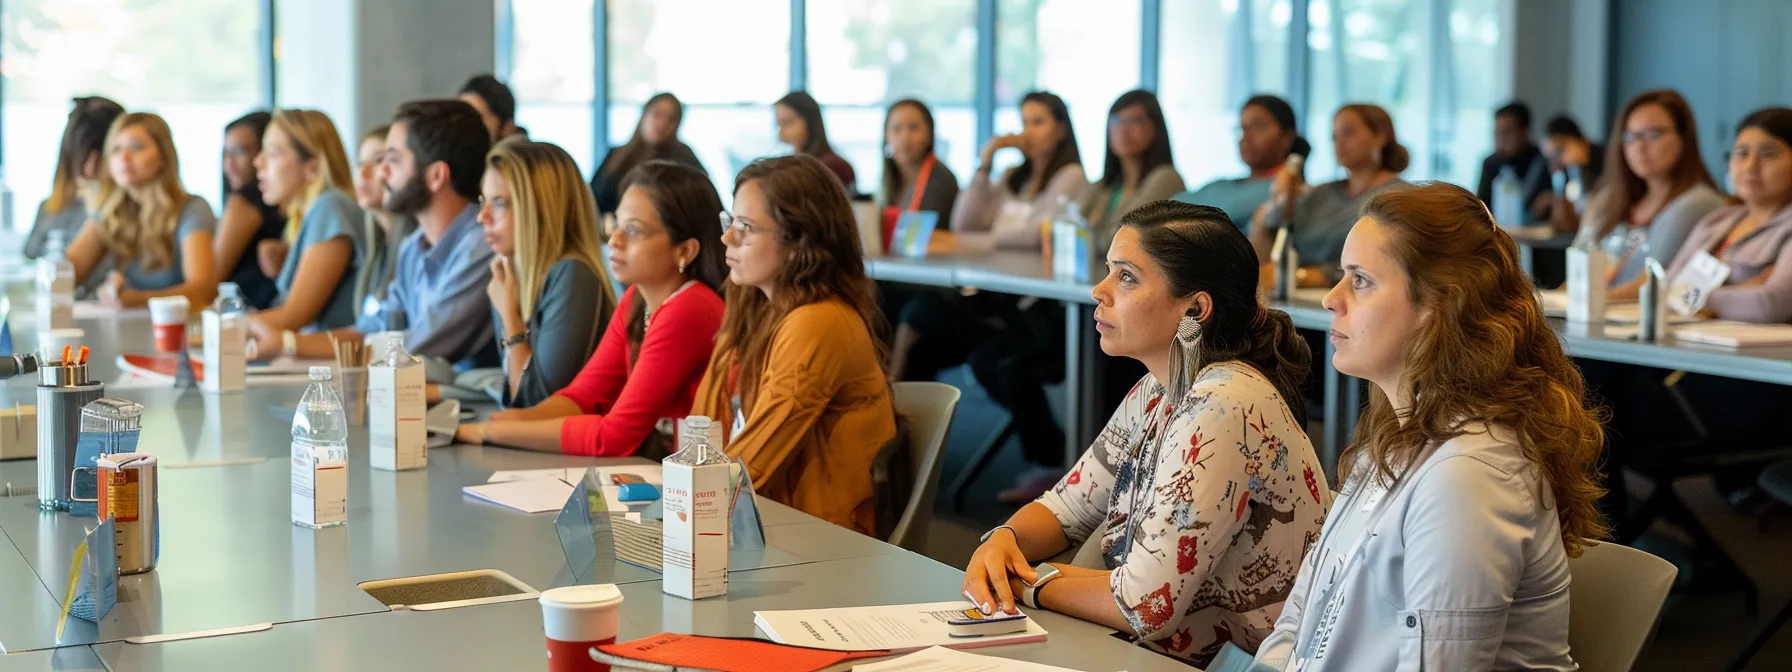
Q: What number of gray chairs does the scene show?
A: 2